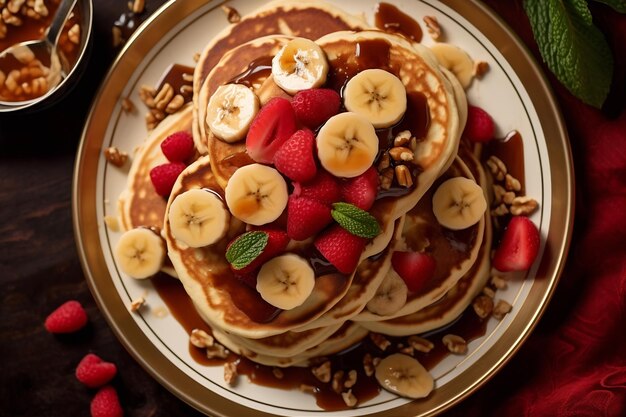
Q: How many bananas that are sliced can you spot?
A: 12